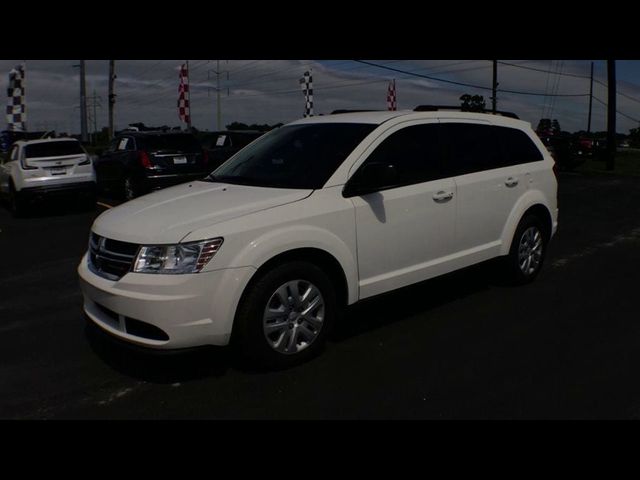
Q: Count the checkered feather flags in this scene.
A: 4